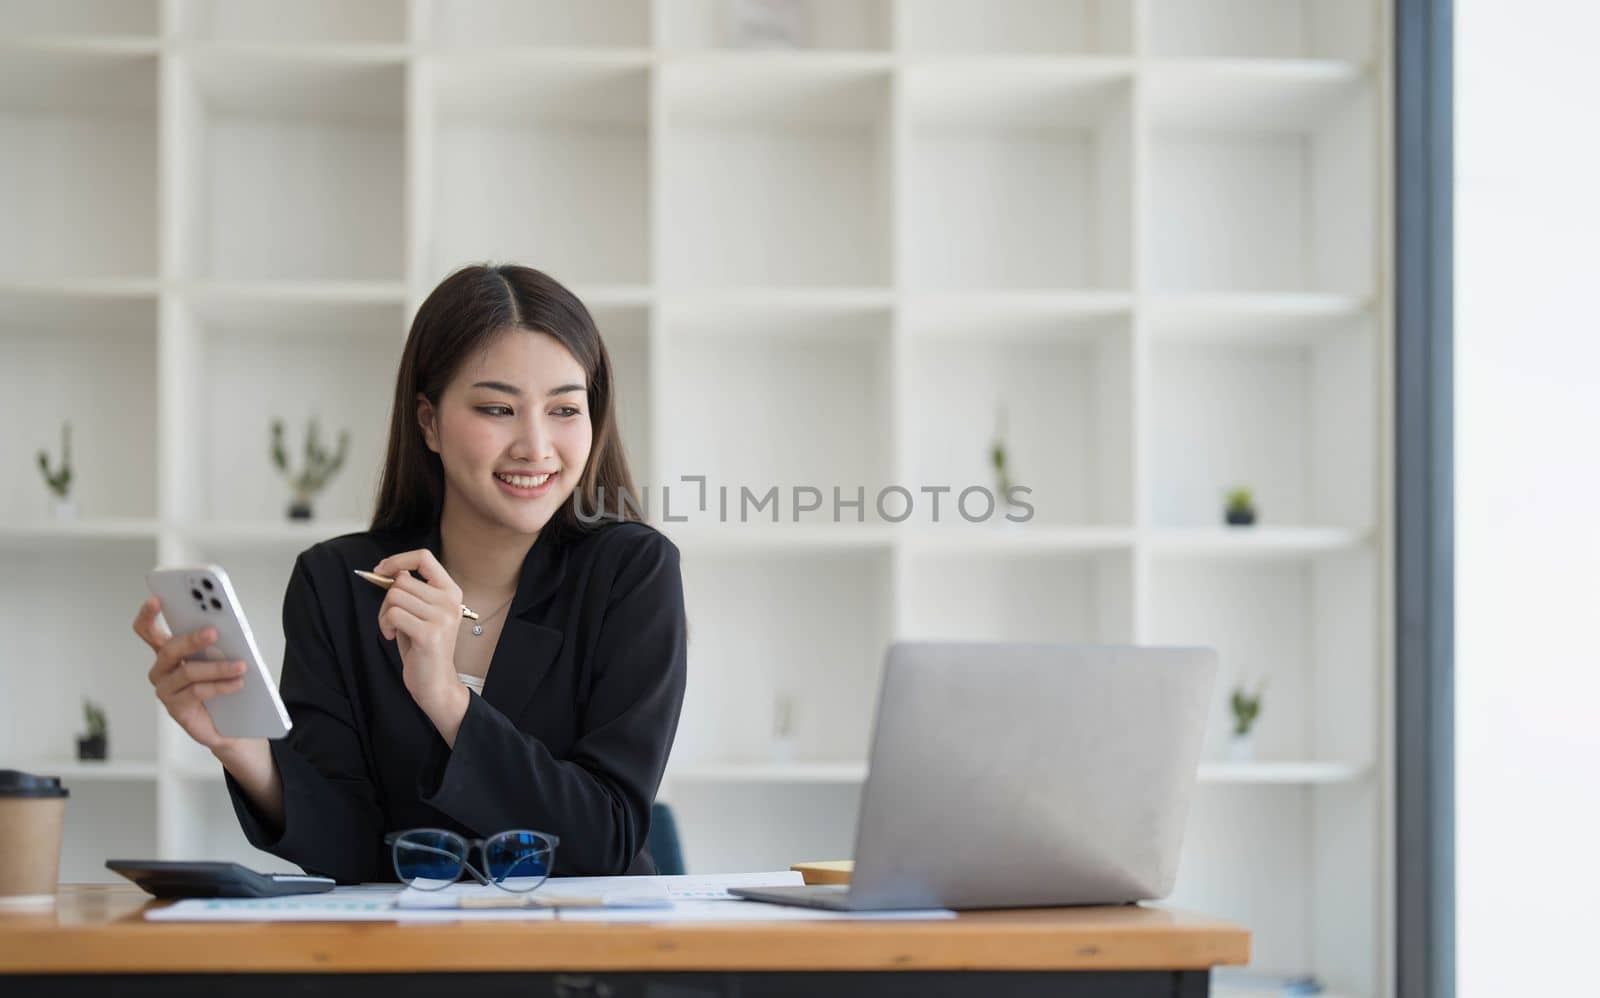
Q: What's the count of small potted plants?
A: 7